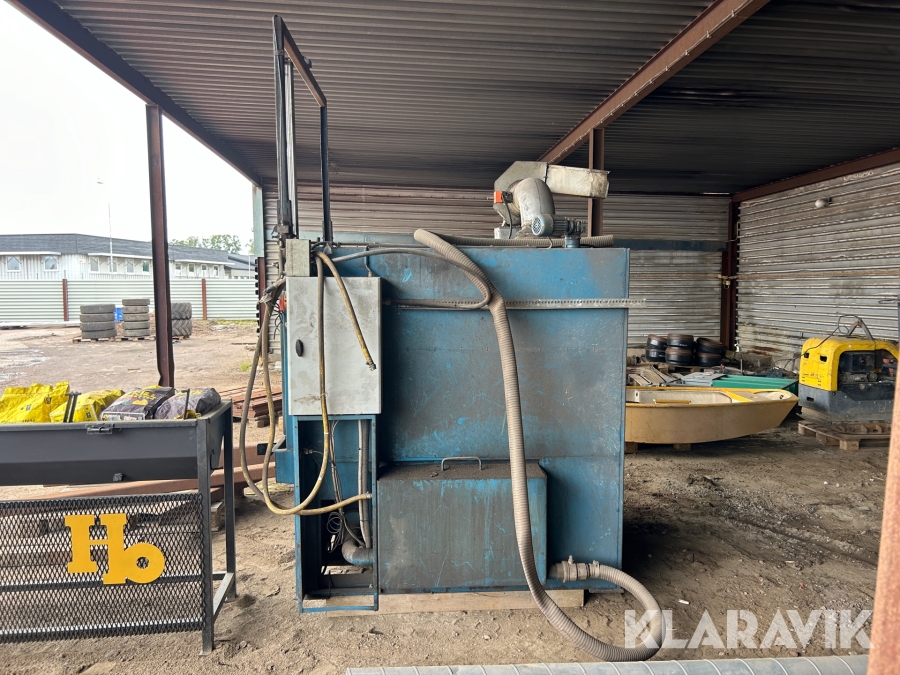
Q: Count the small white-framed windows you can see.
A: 10